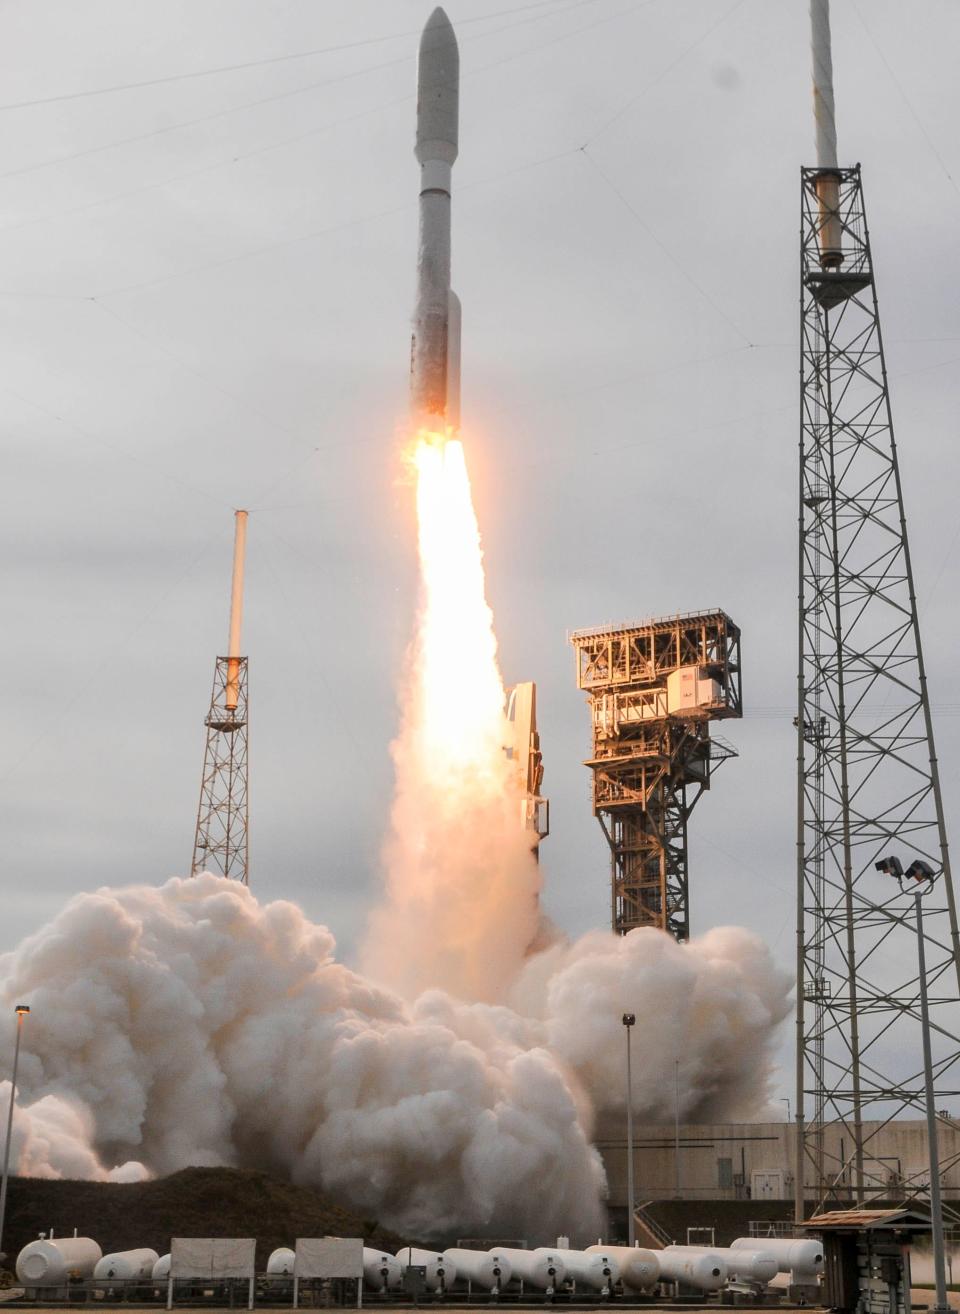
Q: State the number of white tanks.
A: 13